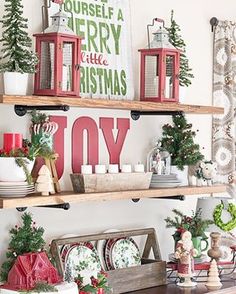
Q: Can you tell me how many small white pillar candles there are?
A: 5